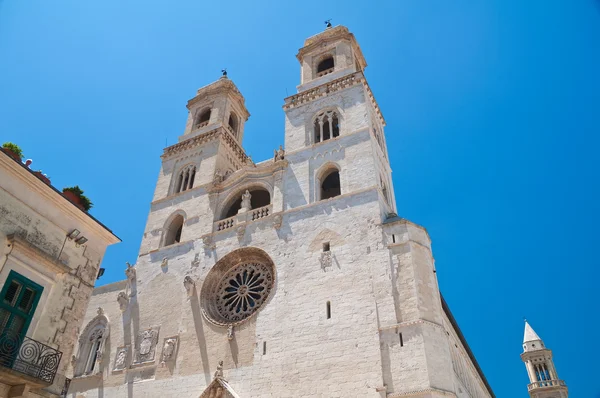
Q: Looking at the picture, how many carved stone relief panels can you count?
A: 3